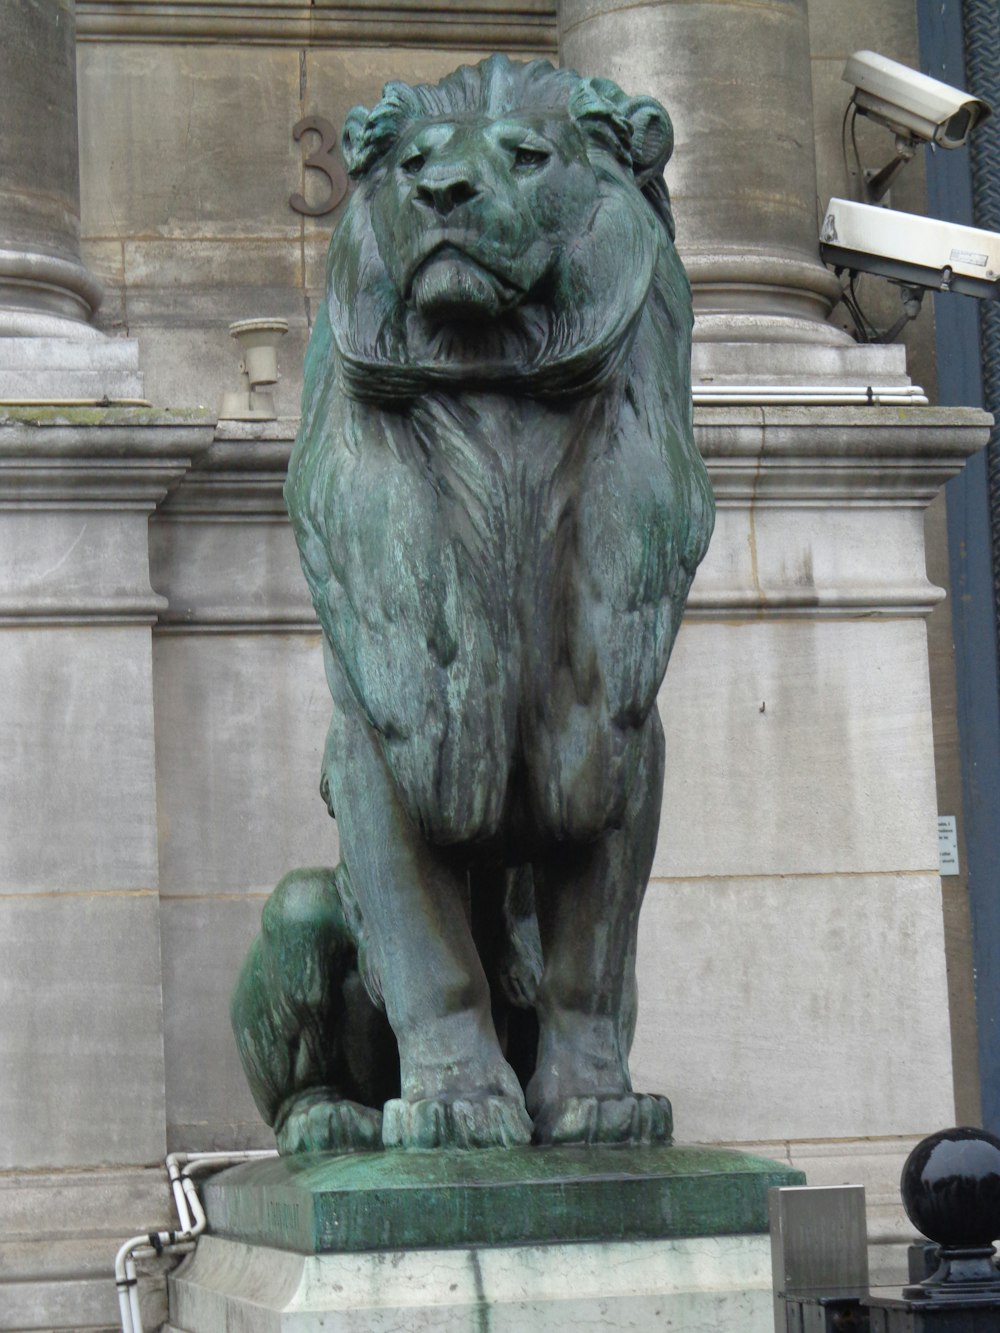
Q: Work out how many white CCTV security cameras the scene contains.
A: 2